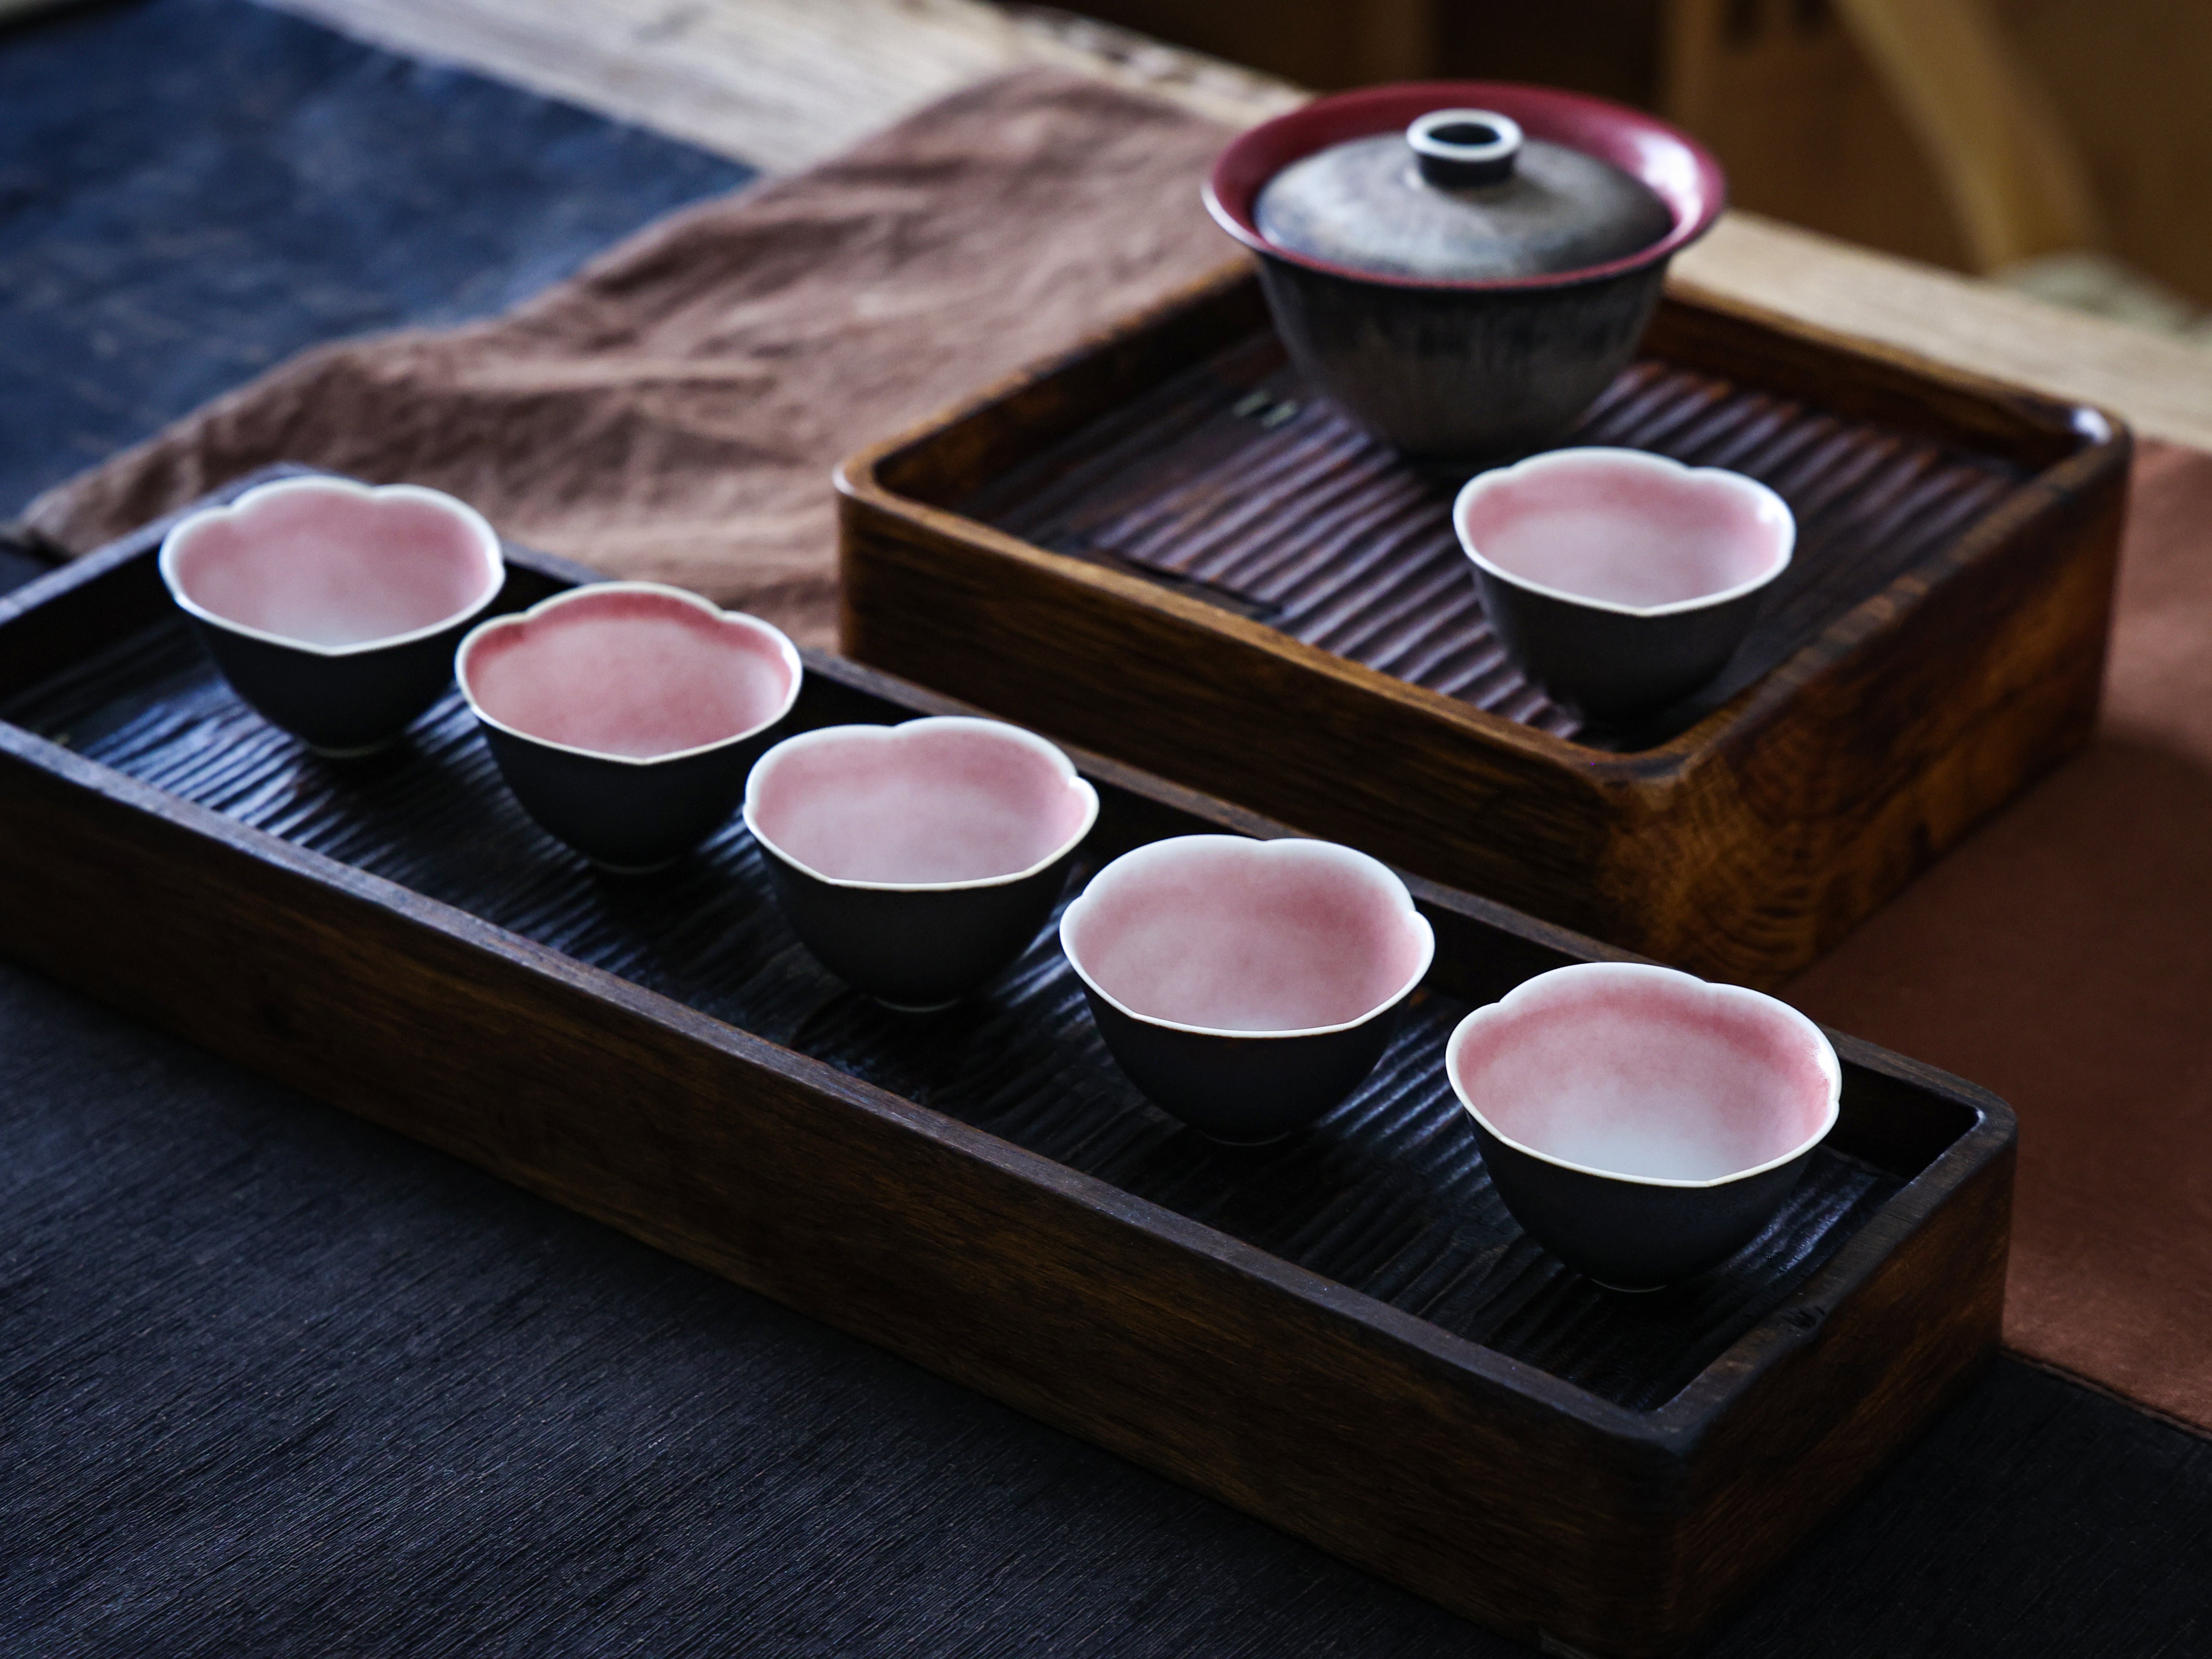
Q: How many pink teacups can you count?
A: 6